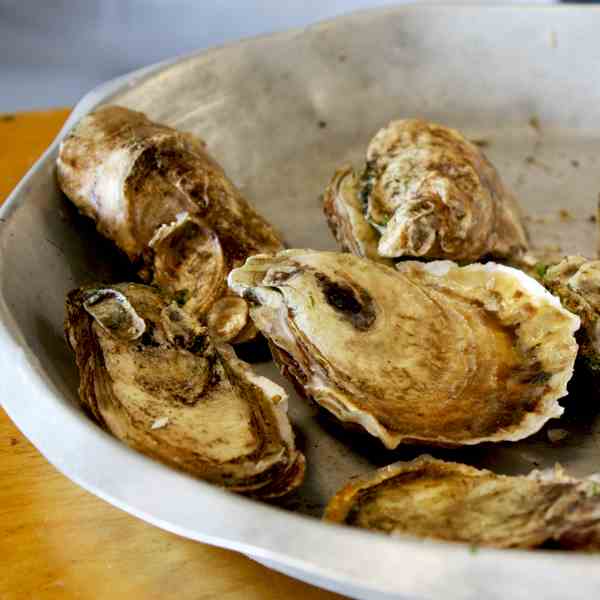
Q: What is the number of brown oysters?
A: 6